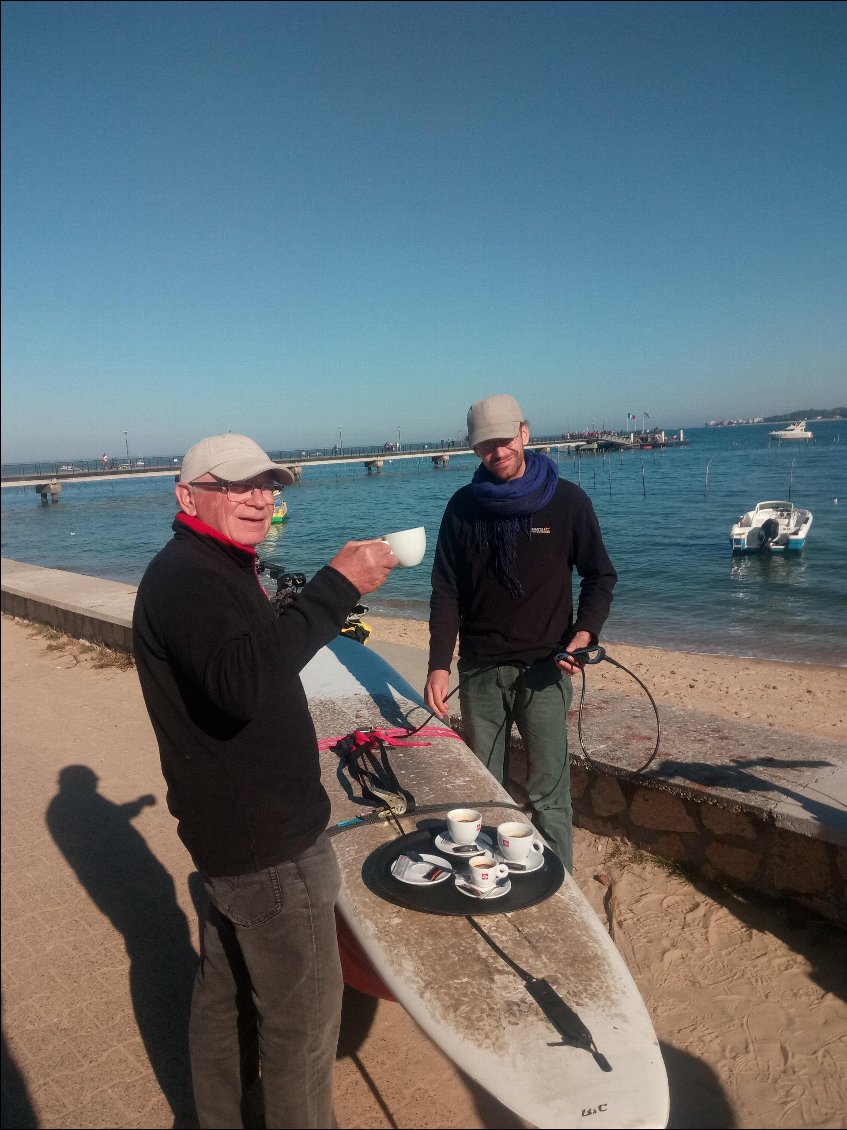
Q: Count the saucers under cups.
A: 3